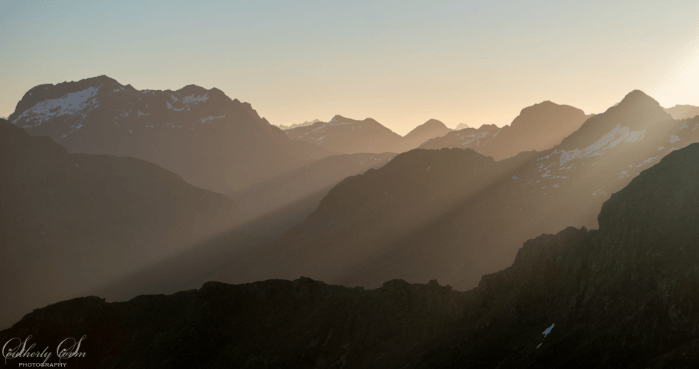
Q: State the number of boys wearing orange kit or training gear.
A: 0